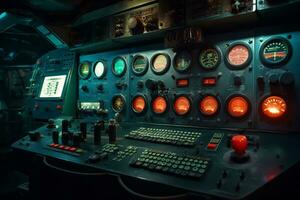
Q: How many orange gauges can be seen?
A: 6